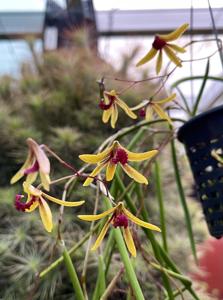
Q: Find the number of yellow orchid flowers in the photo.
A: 7